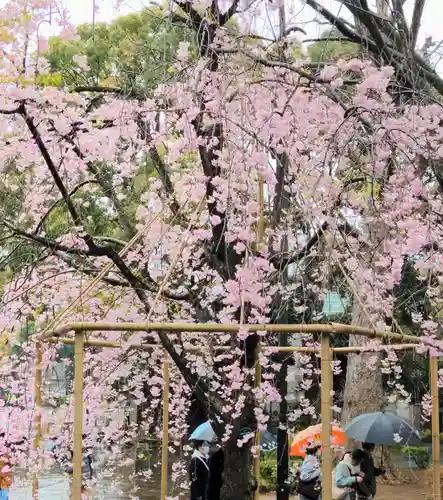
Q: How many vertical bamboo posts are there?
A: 6